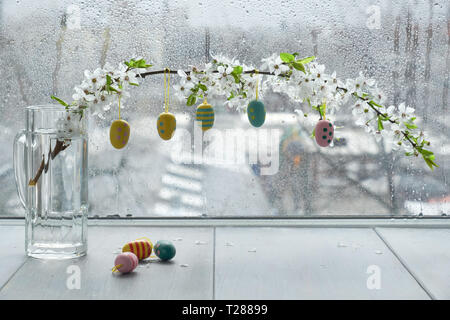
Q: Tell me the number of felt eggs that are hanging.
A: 5